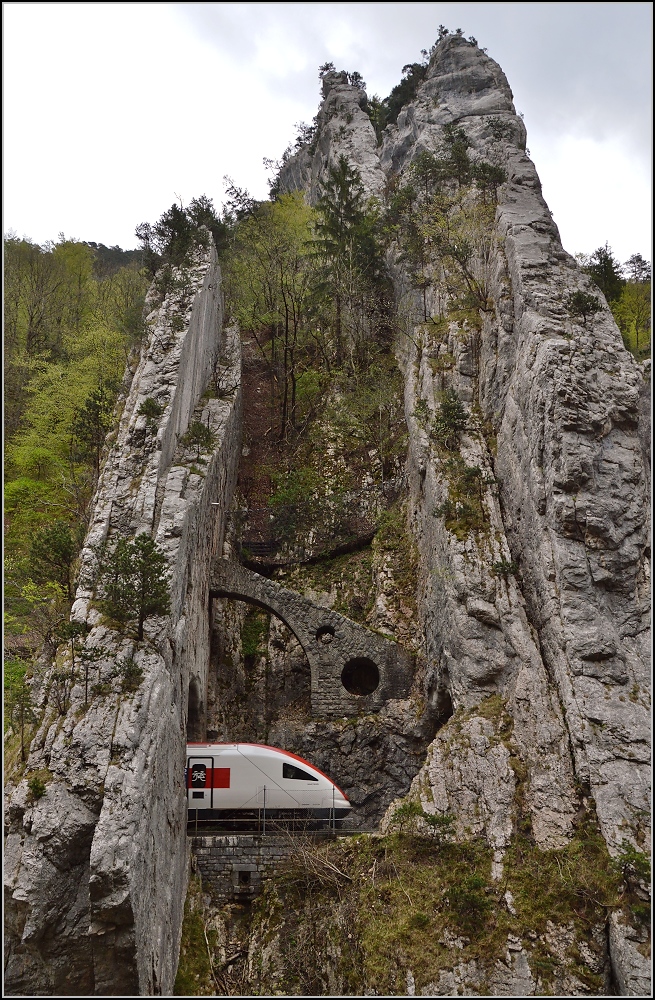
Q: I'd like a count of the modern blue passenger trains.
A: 0